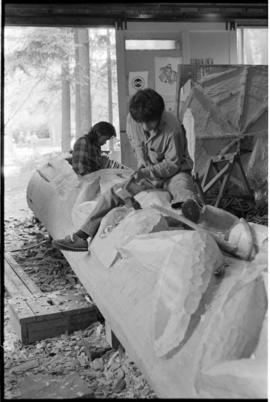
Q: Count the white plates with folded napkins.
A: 0